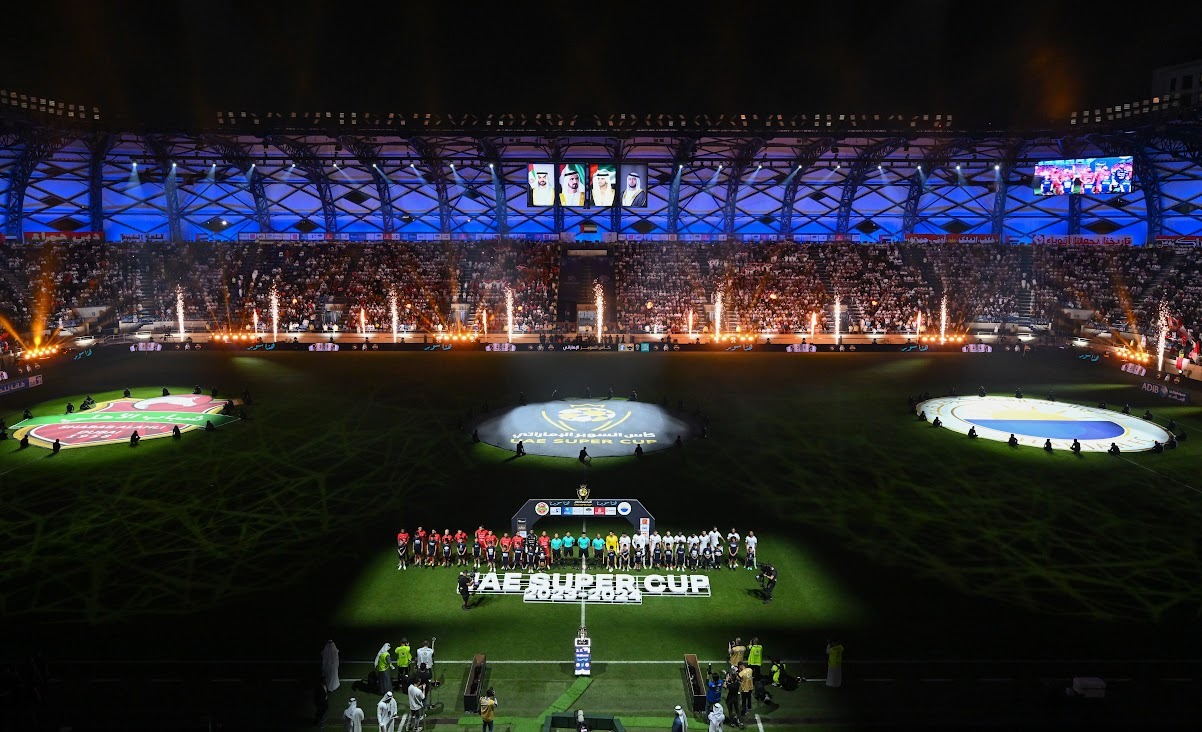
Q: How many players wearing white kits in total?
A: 10